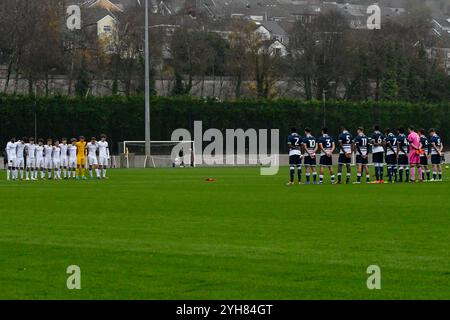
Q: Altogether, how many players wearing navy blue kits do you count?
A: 10